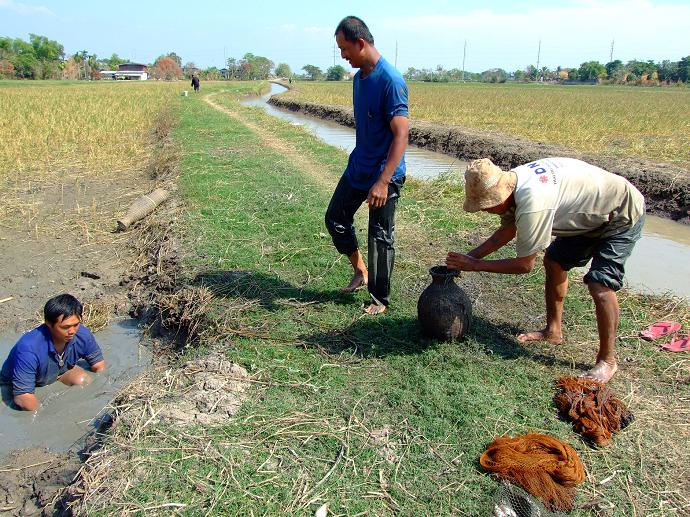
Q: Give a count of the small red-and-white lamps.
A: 0